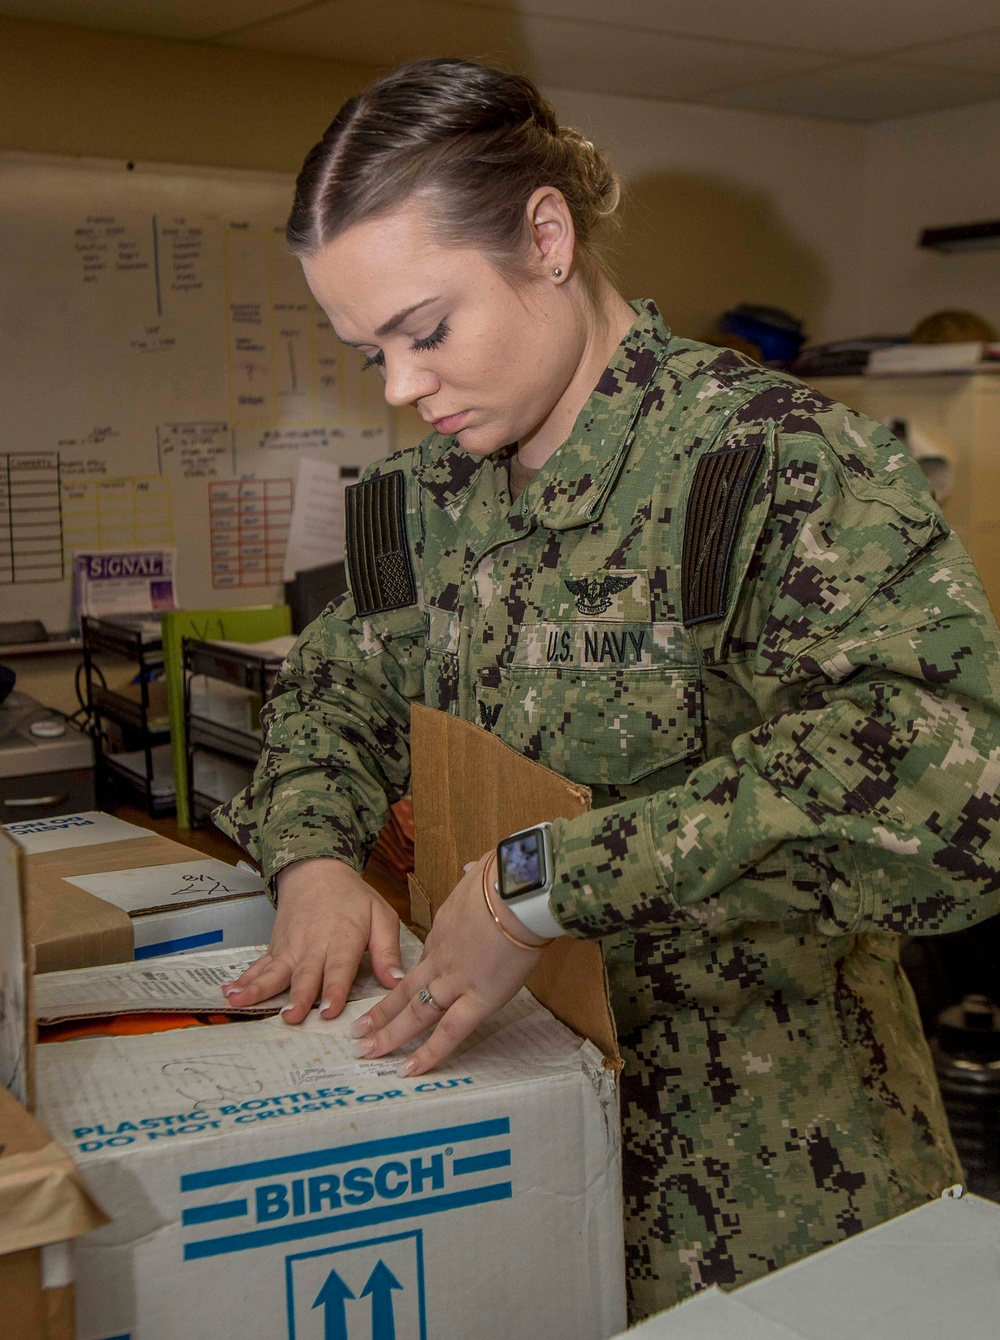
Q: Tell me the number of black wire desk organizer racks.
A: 2